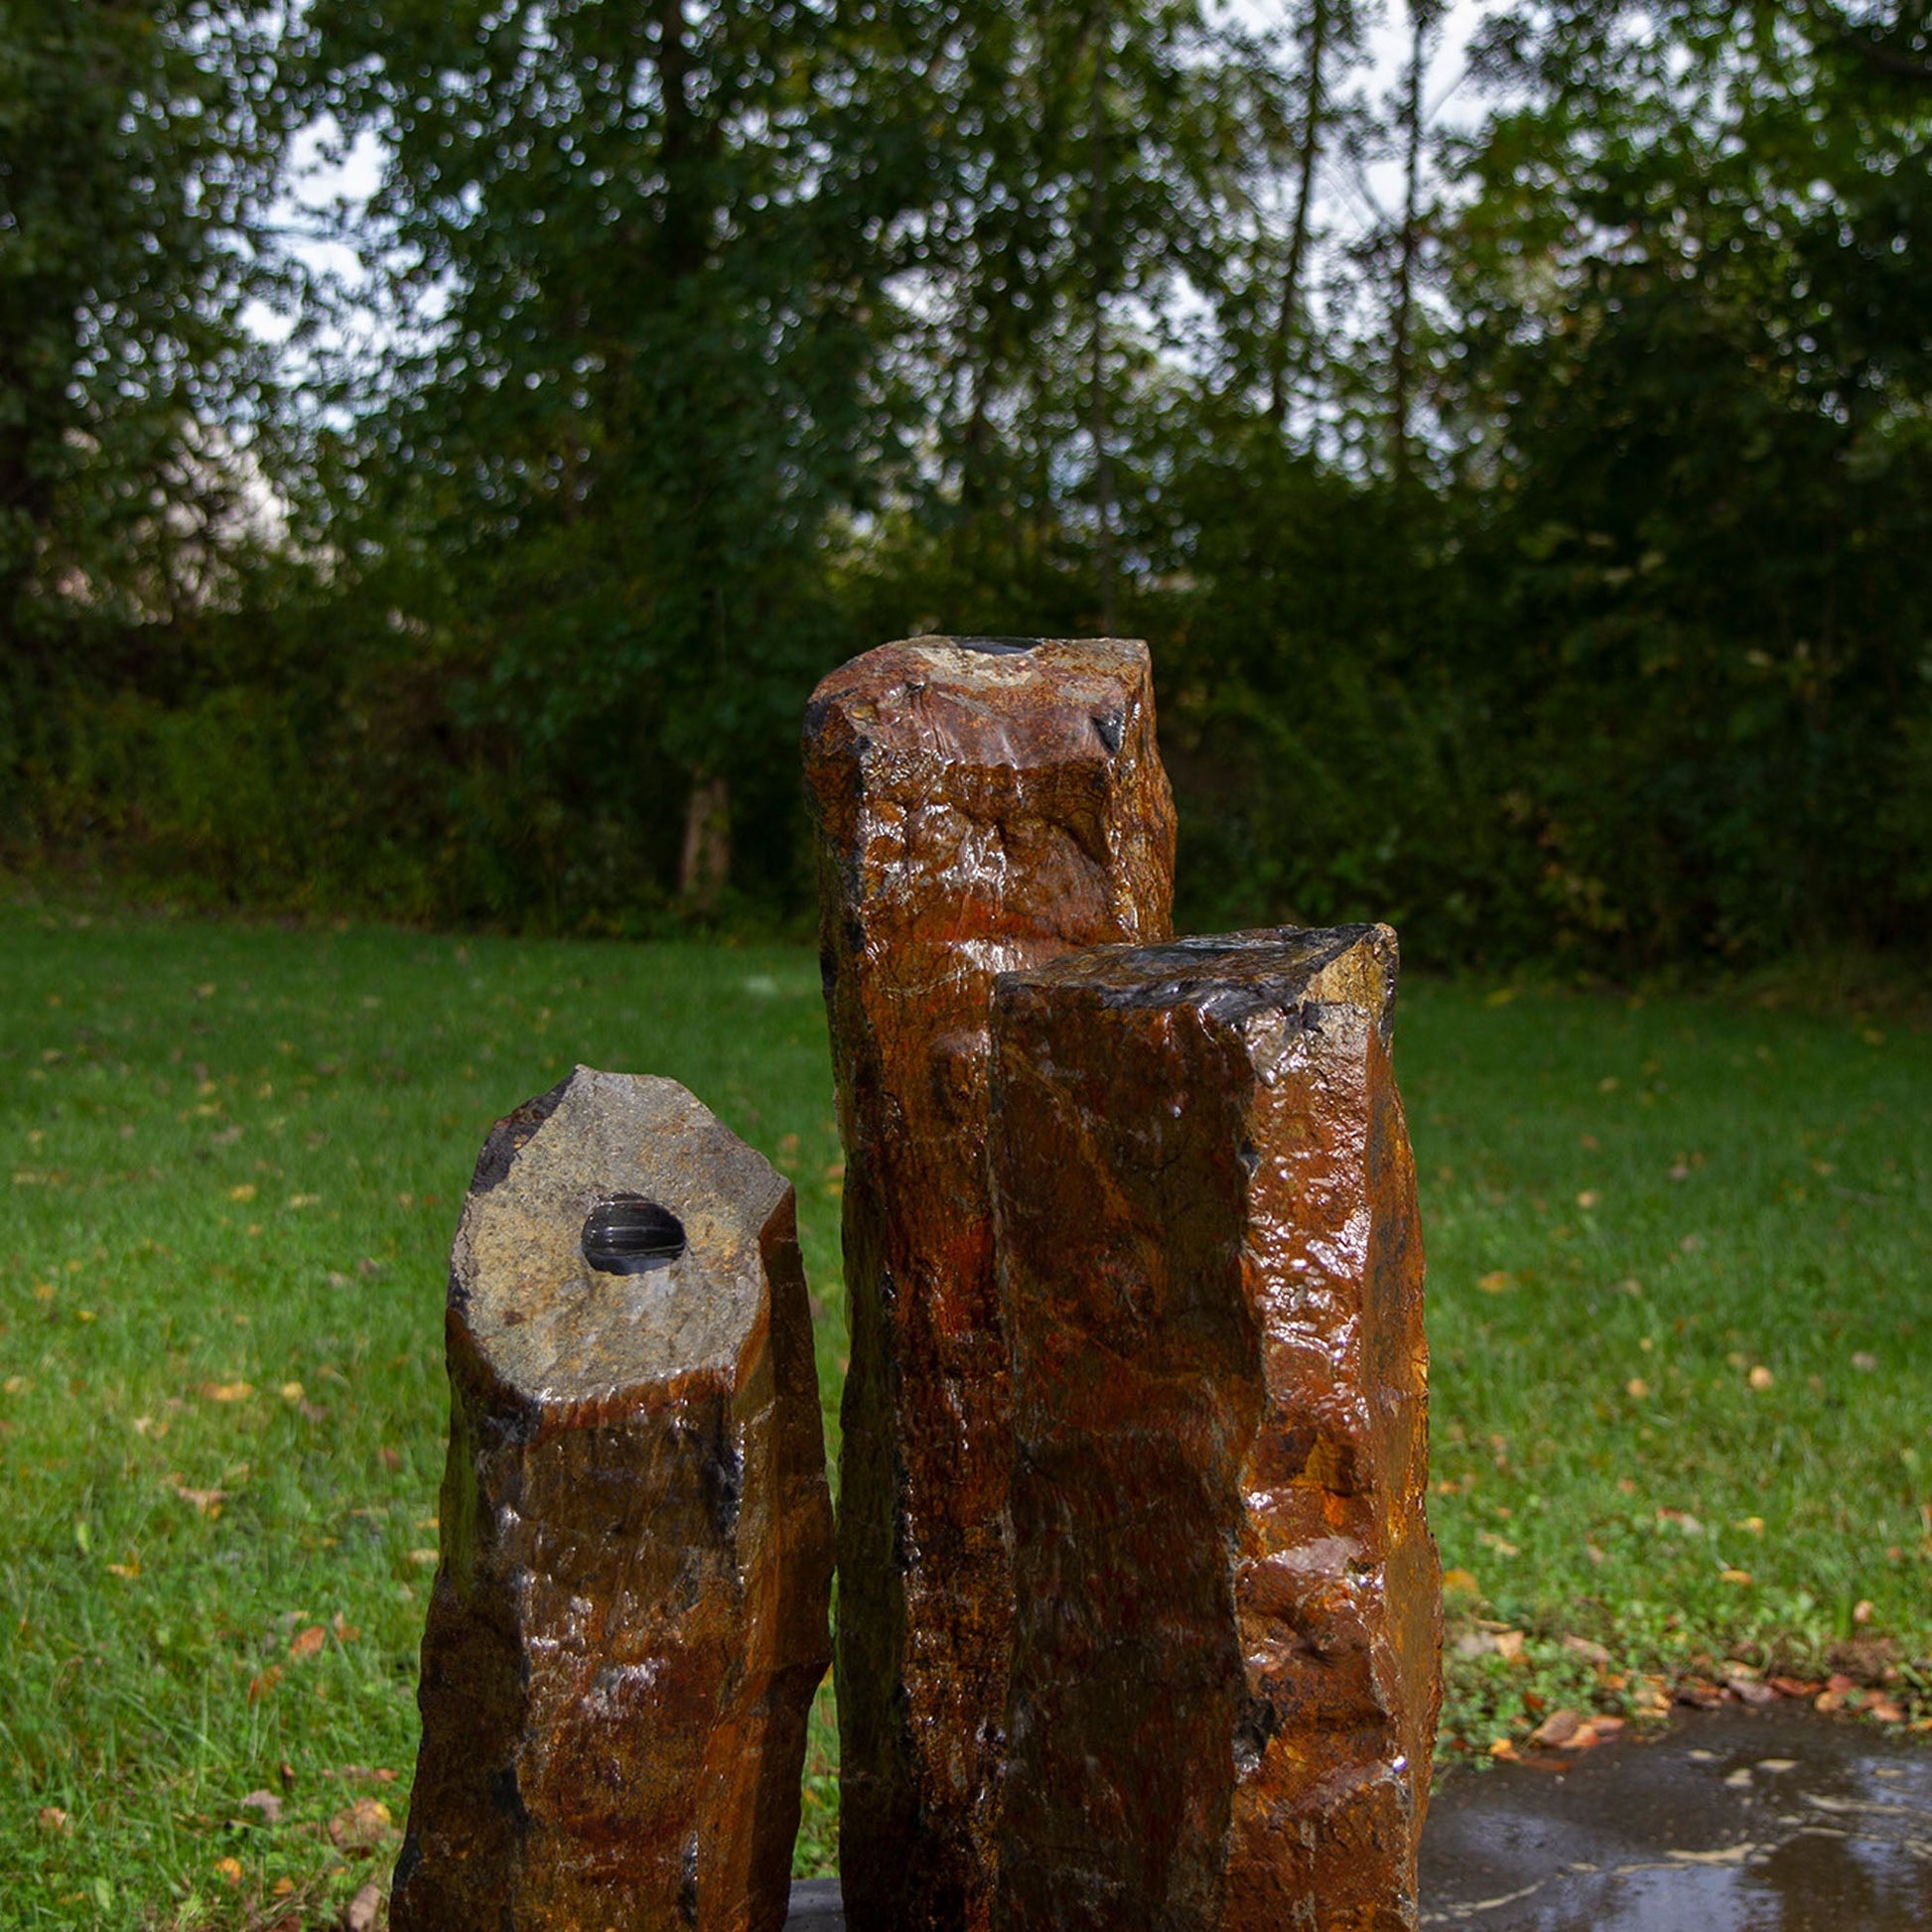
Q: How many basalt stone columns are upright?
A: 3